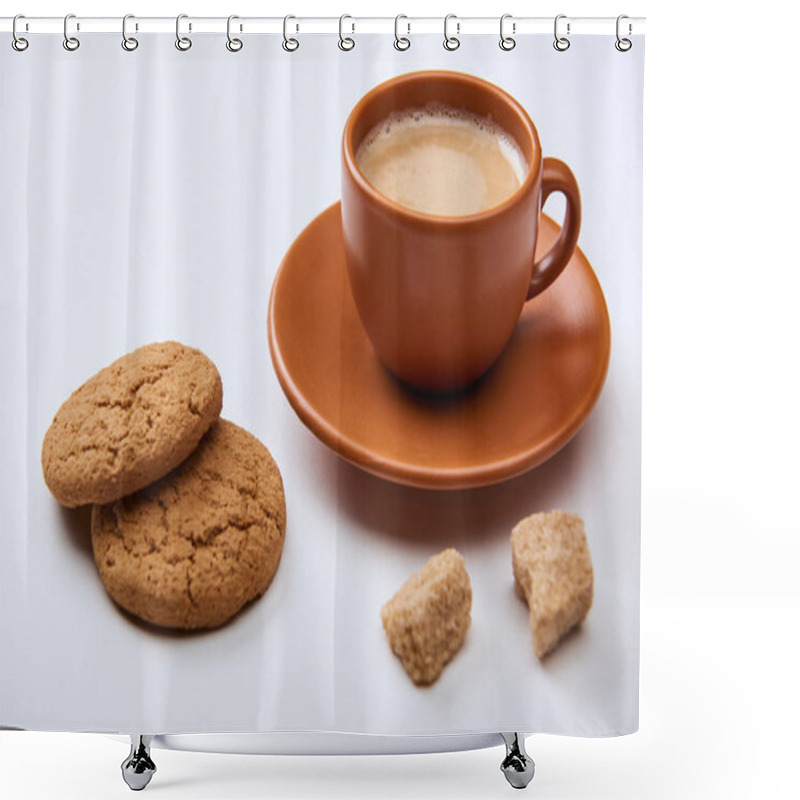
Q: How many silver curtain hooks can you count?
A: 12